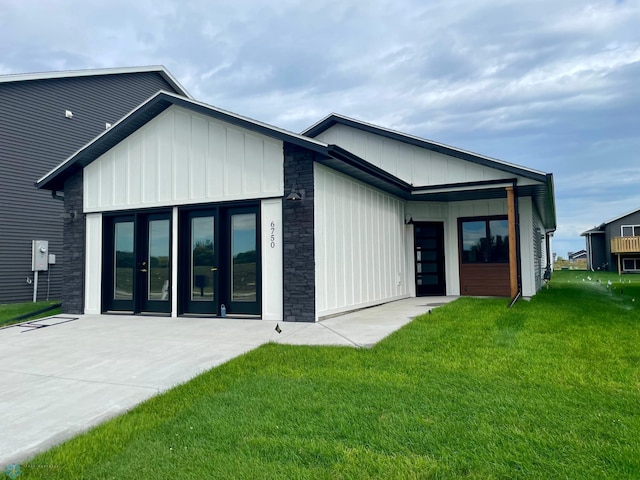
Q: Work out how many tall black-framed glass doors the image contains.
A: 4